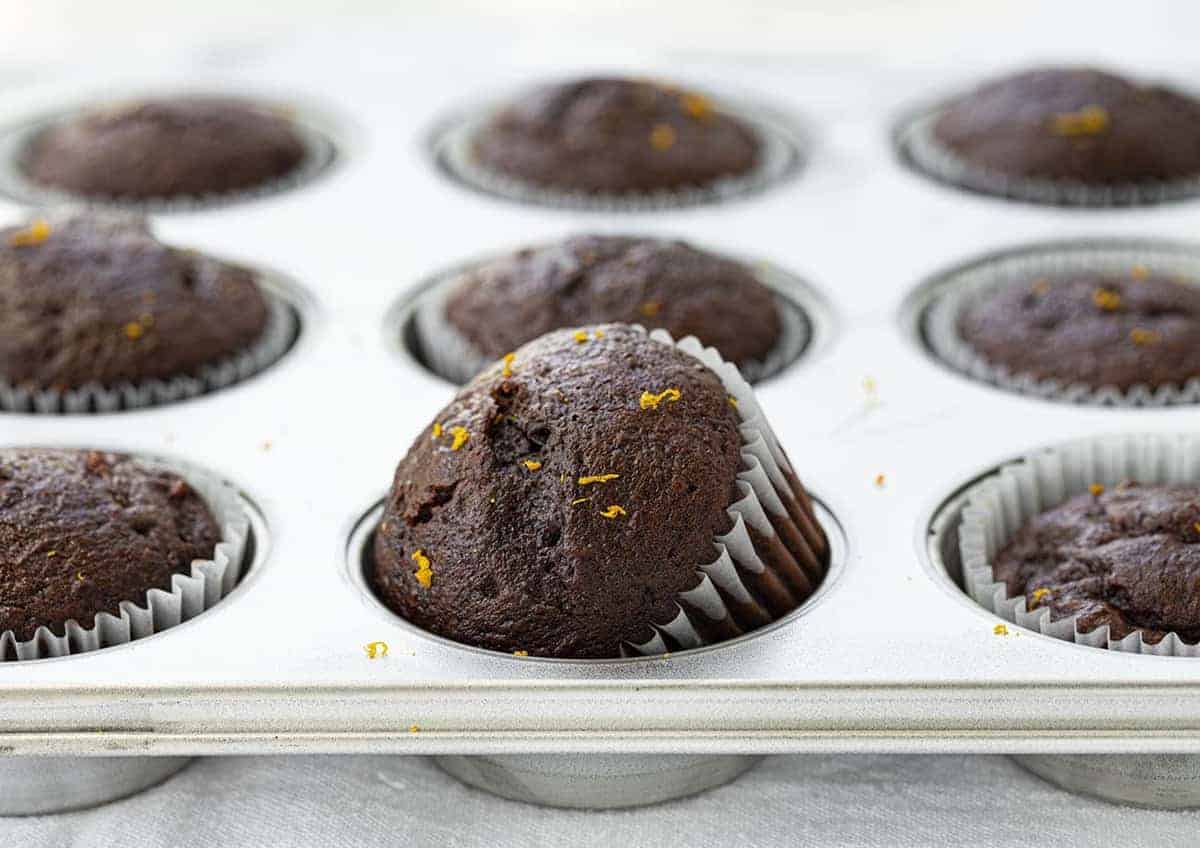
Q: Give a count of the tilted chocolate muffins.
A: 1